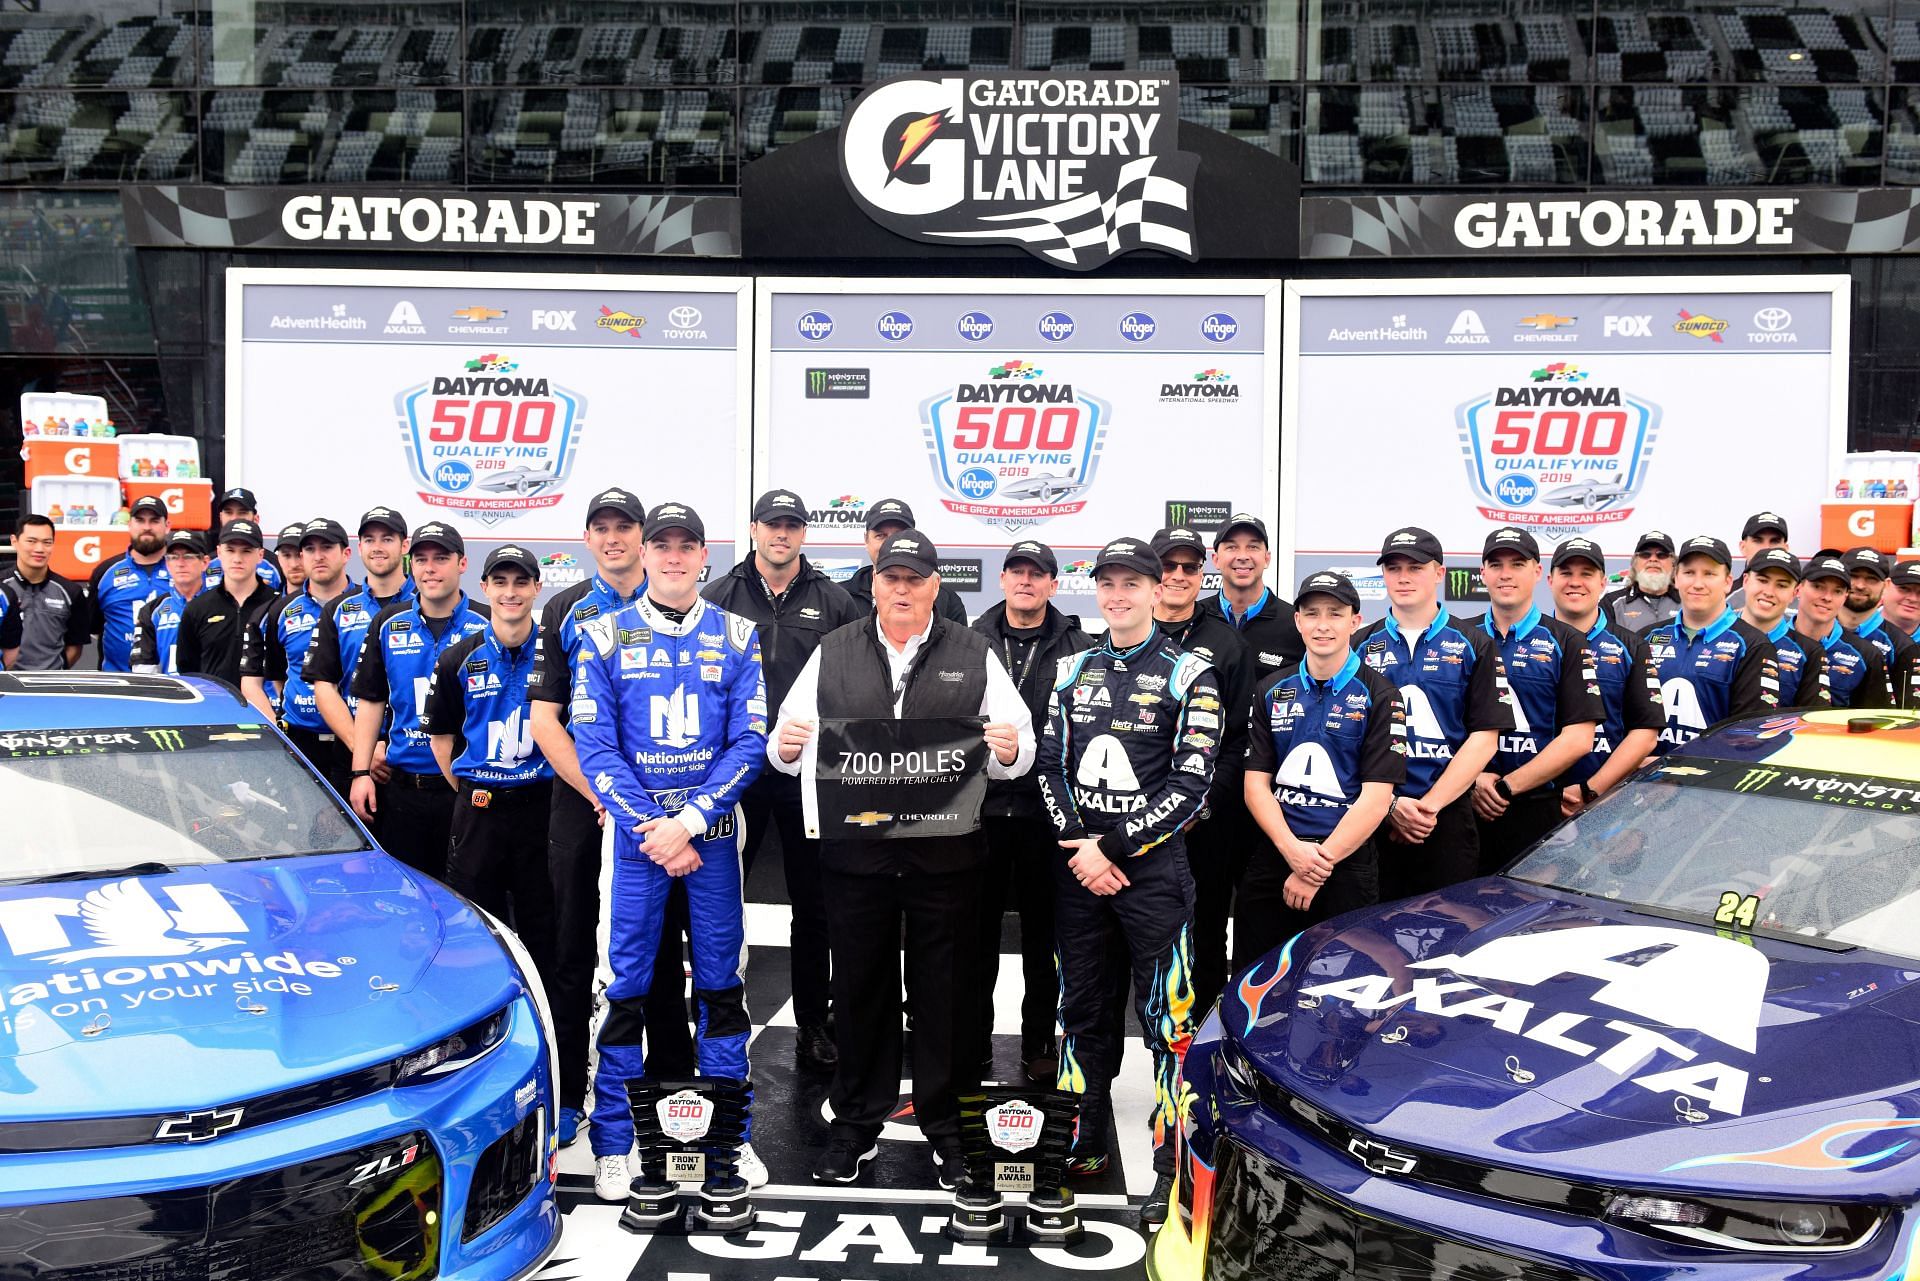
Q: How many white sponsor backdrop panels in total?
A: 3